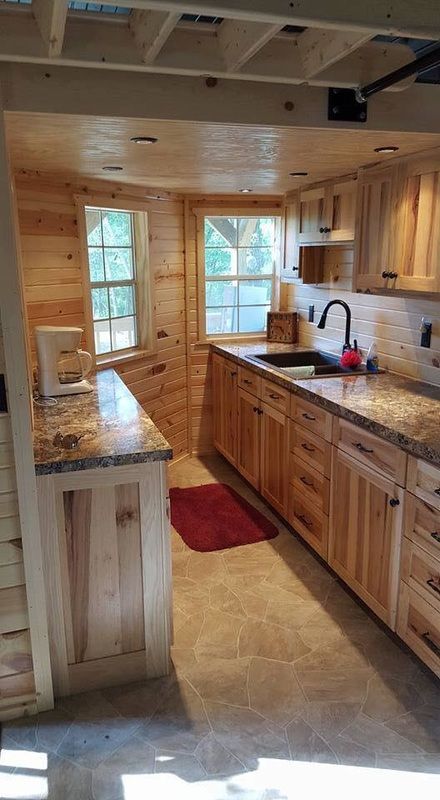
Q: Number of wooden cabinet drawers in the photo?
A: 11